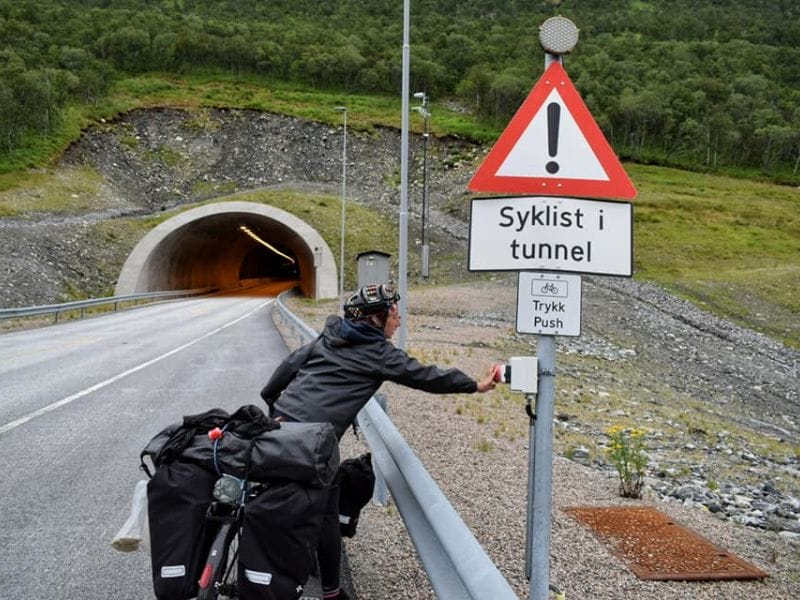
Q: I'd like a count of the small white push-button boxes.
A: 1